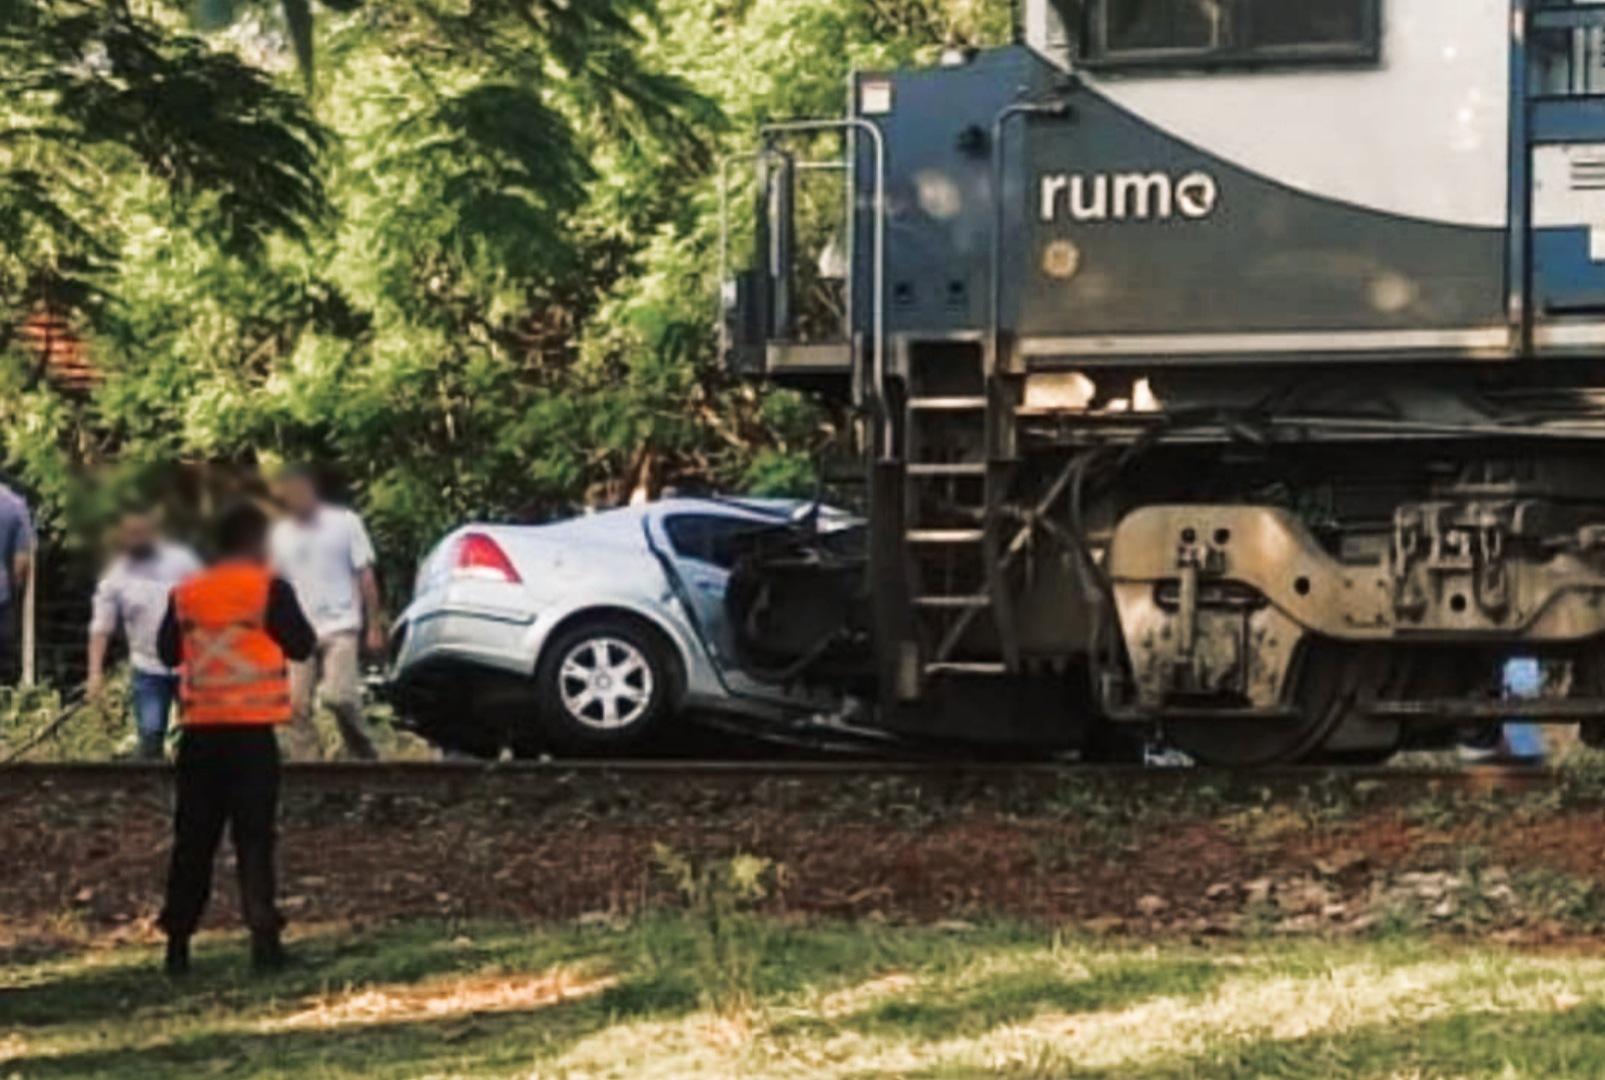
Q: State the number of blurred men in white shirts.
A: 2